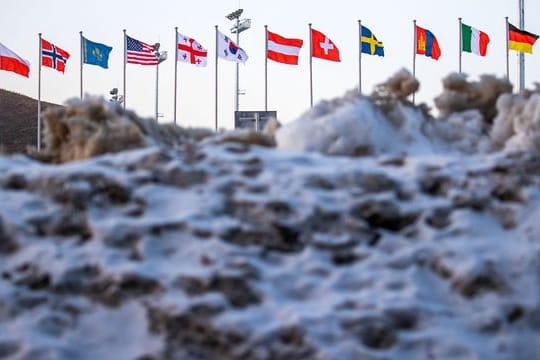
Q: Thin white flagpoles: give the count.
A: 11